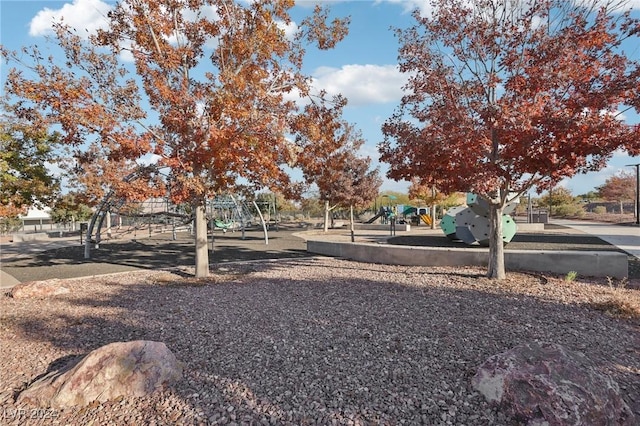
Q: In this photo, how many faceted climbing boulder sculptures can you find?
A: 1